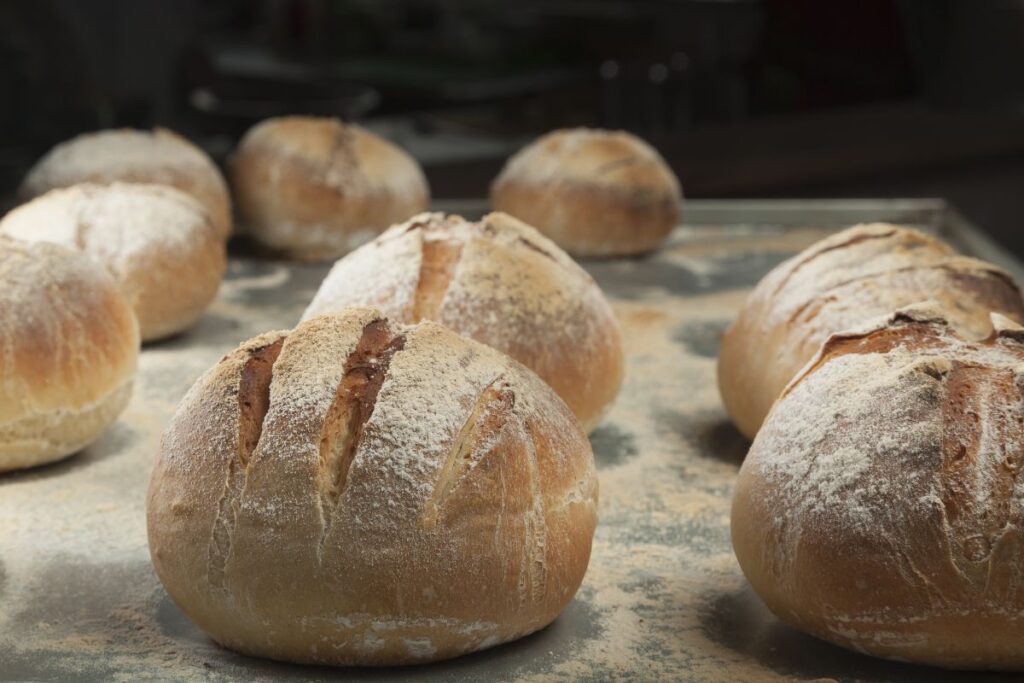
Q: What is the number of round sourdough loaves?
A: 9